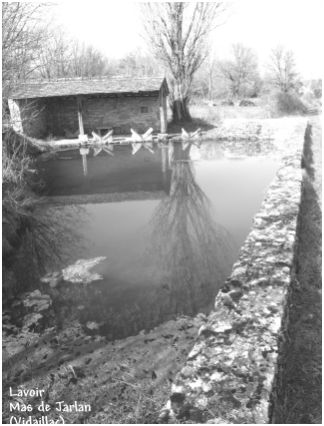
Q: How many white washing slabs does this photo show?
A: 6